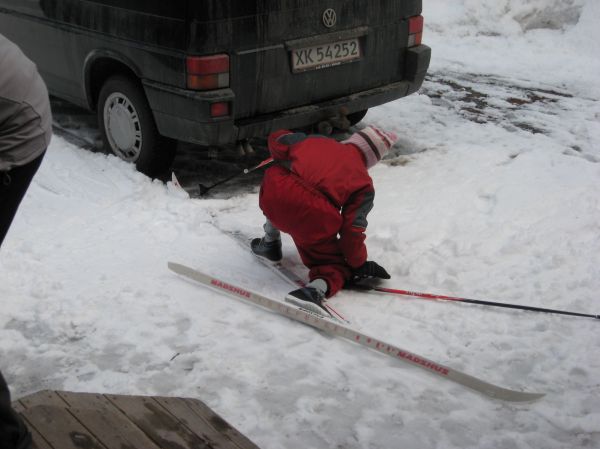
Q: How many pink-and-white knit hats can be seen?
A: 1